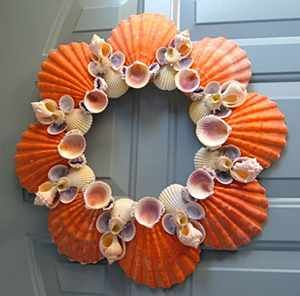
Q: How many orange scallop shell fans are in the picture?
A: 8